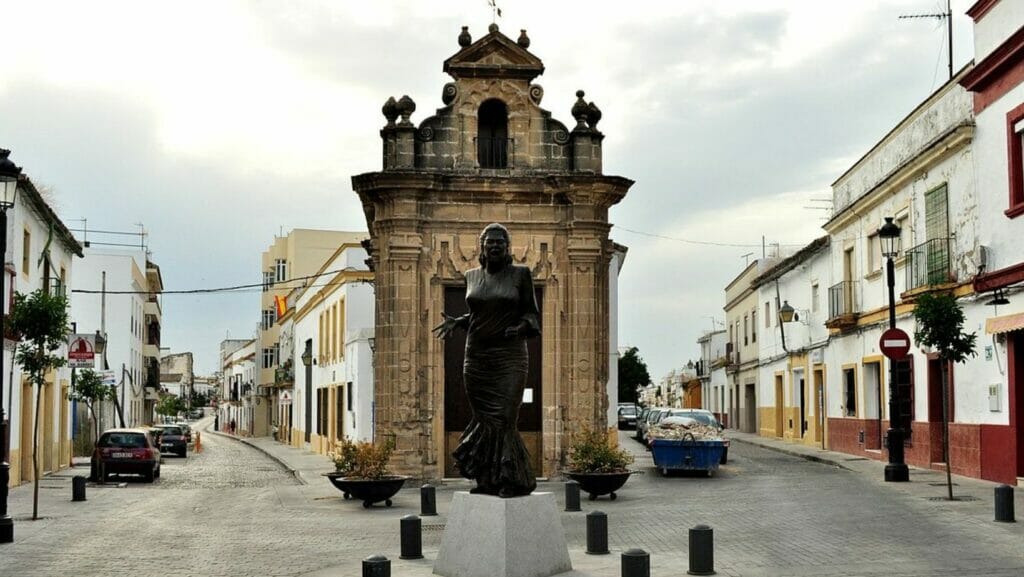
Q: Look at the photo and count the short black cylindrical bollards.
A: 9